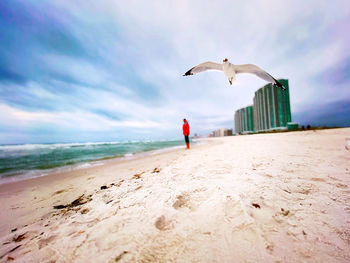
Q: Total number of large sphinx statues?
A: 0